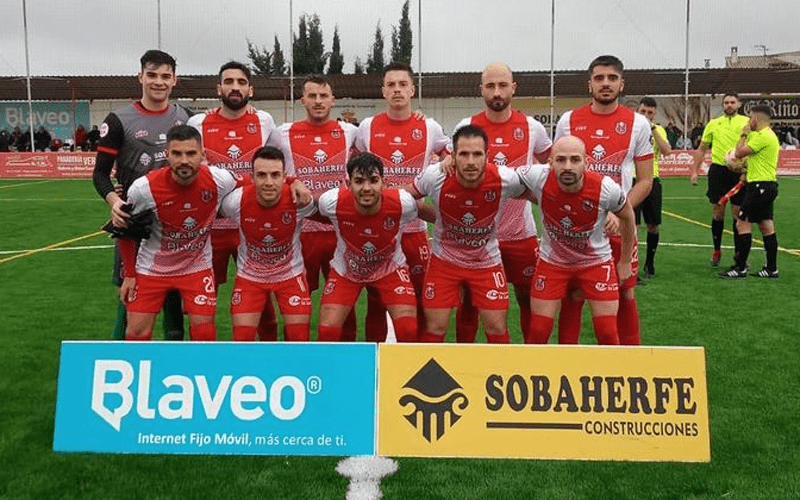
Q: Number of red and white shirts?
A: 10